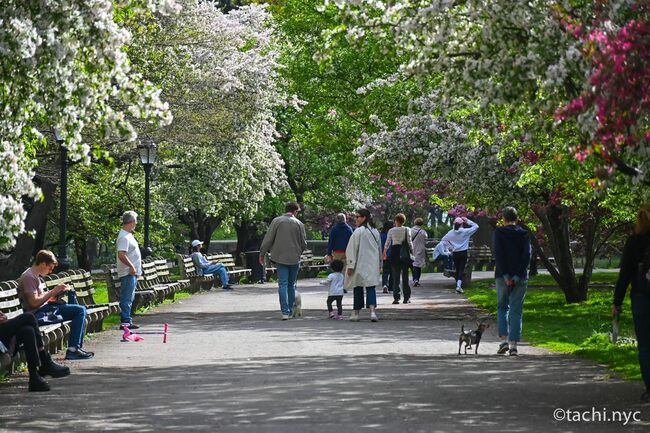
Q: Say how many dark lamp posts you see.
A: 2